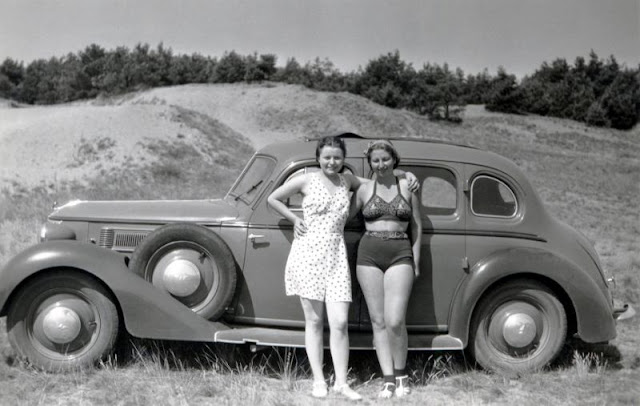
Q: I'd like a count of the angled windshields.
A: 1